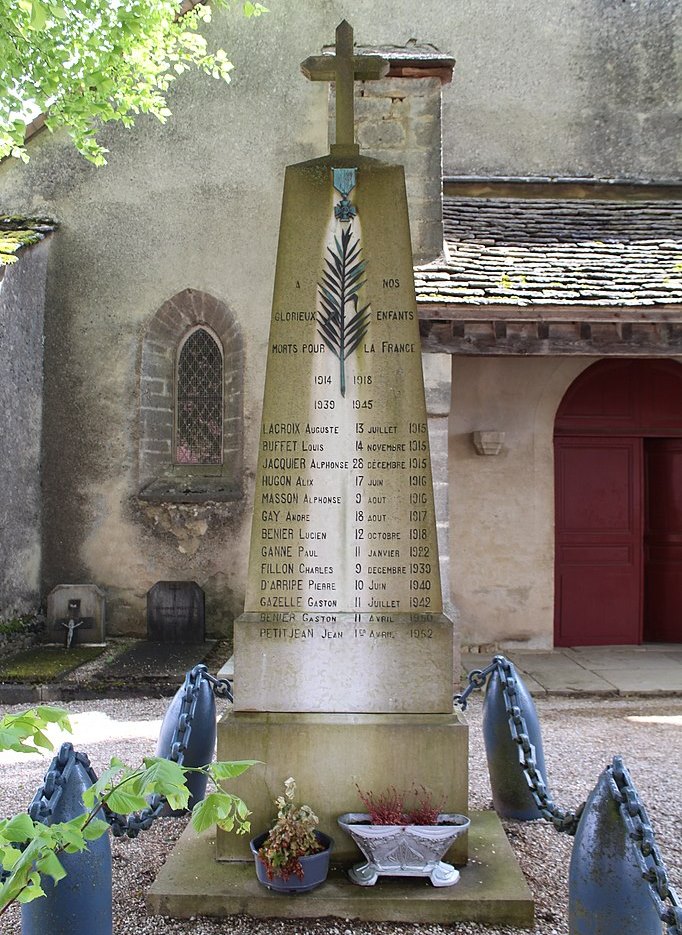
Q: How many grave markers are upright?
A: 2